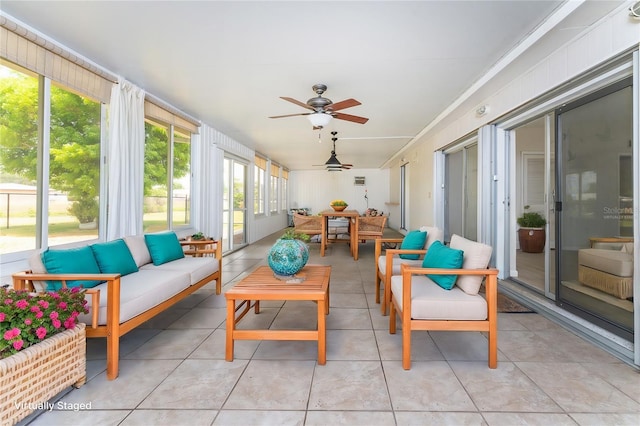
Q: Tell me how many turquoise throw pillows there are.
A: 5